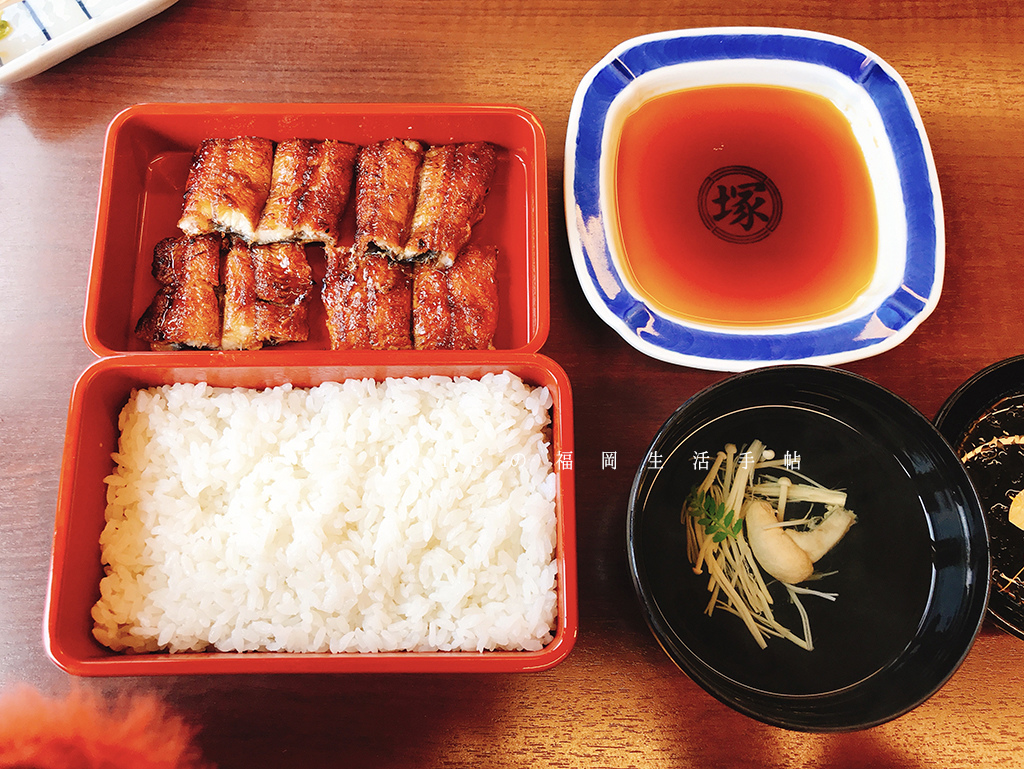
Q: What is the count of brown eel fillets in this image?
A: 8